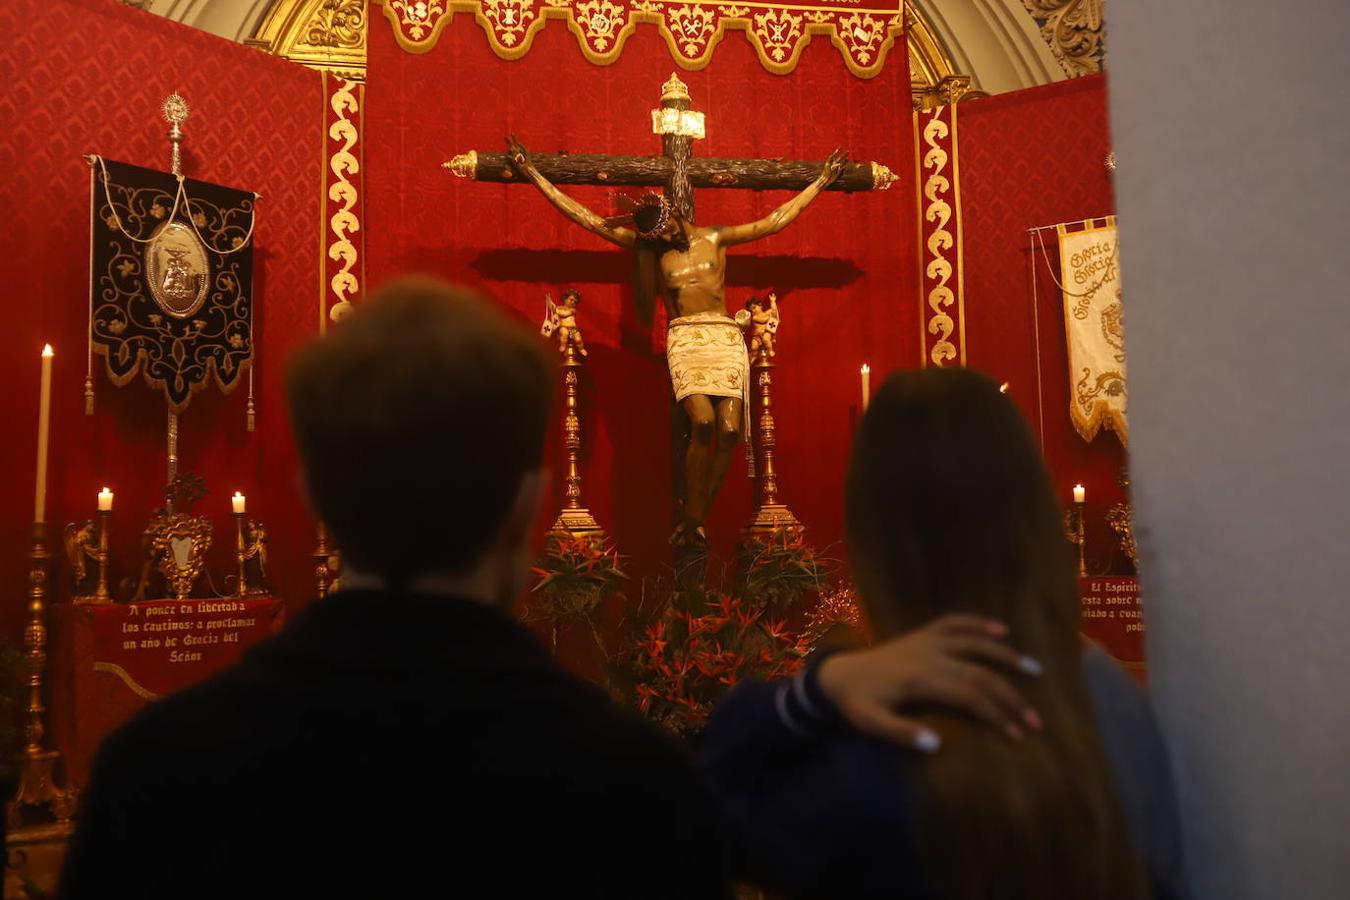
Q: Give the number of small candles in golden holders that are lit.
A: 3